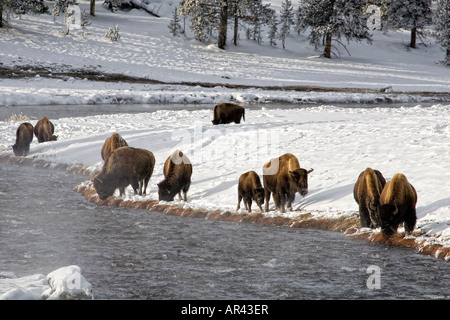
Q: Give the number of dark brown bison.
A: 10